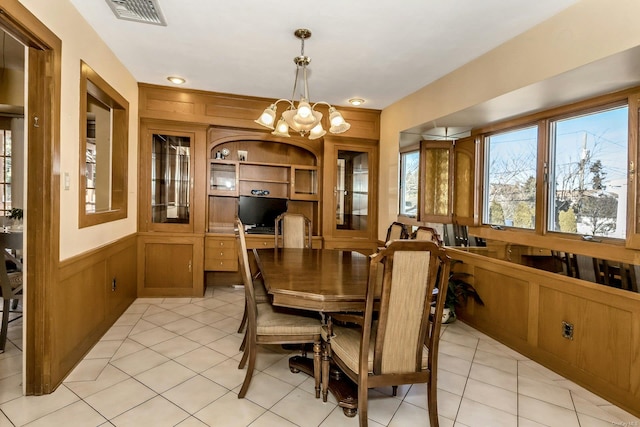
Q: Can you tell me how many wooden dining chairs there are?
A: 6